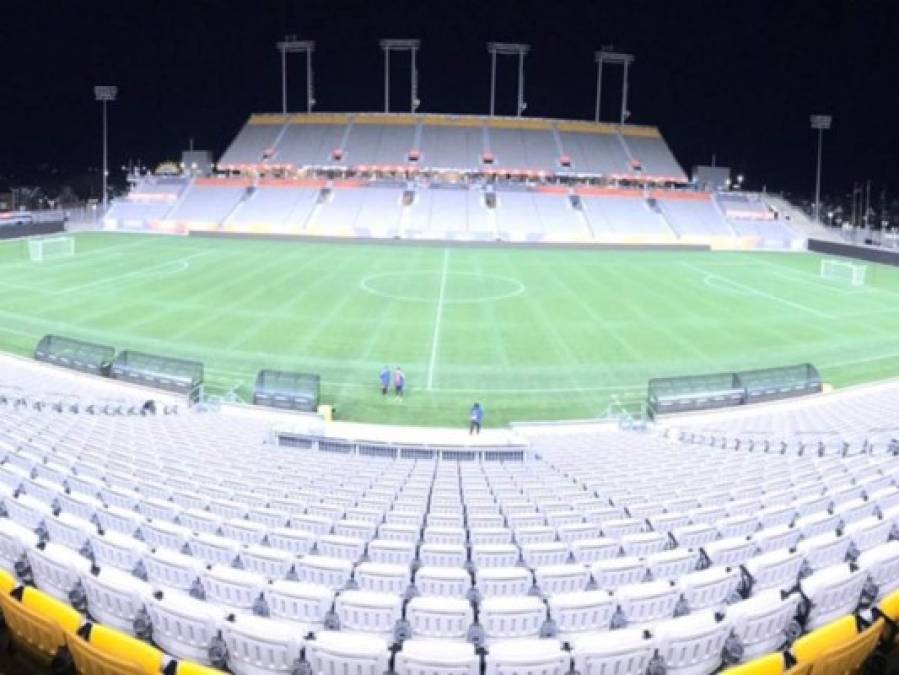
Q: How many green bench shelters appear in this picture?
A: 5